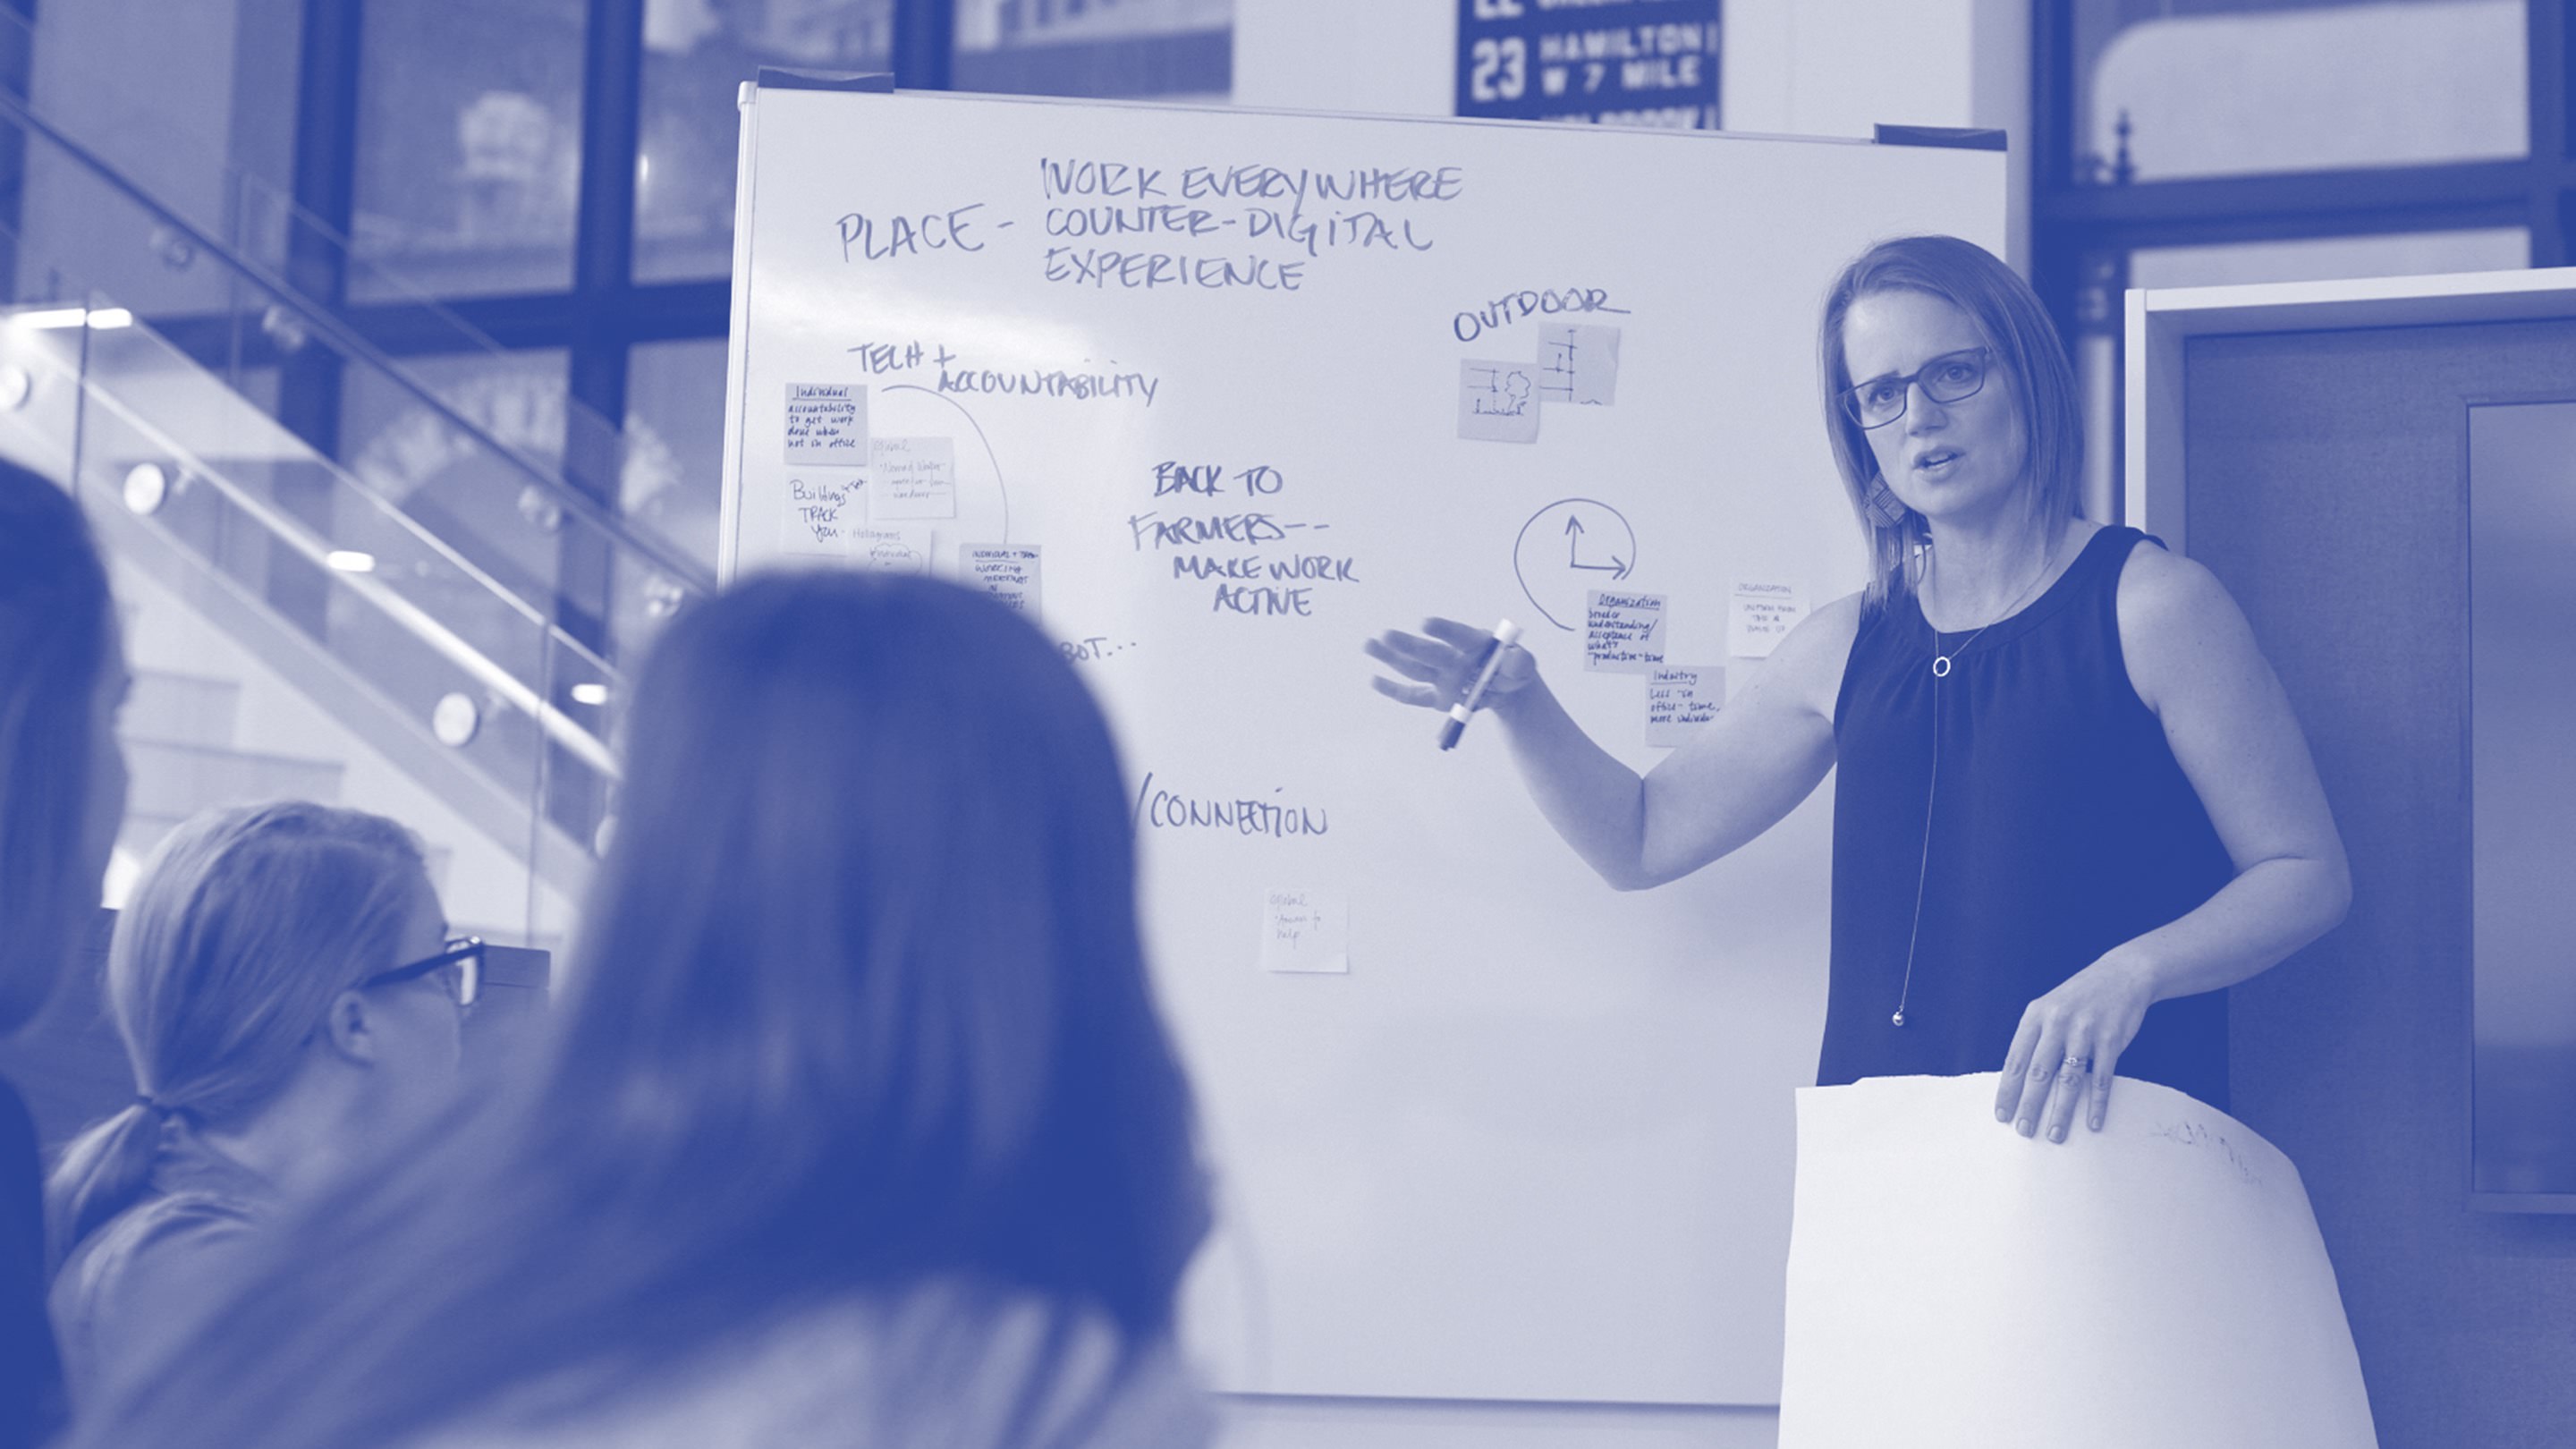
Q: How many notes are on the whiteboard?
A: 11